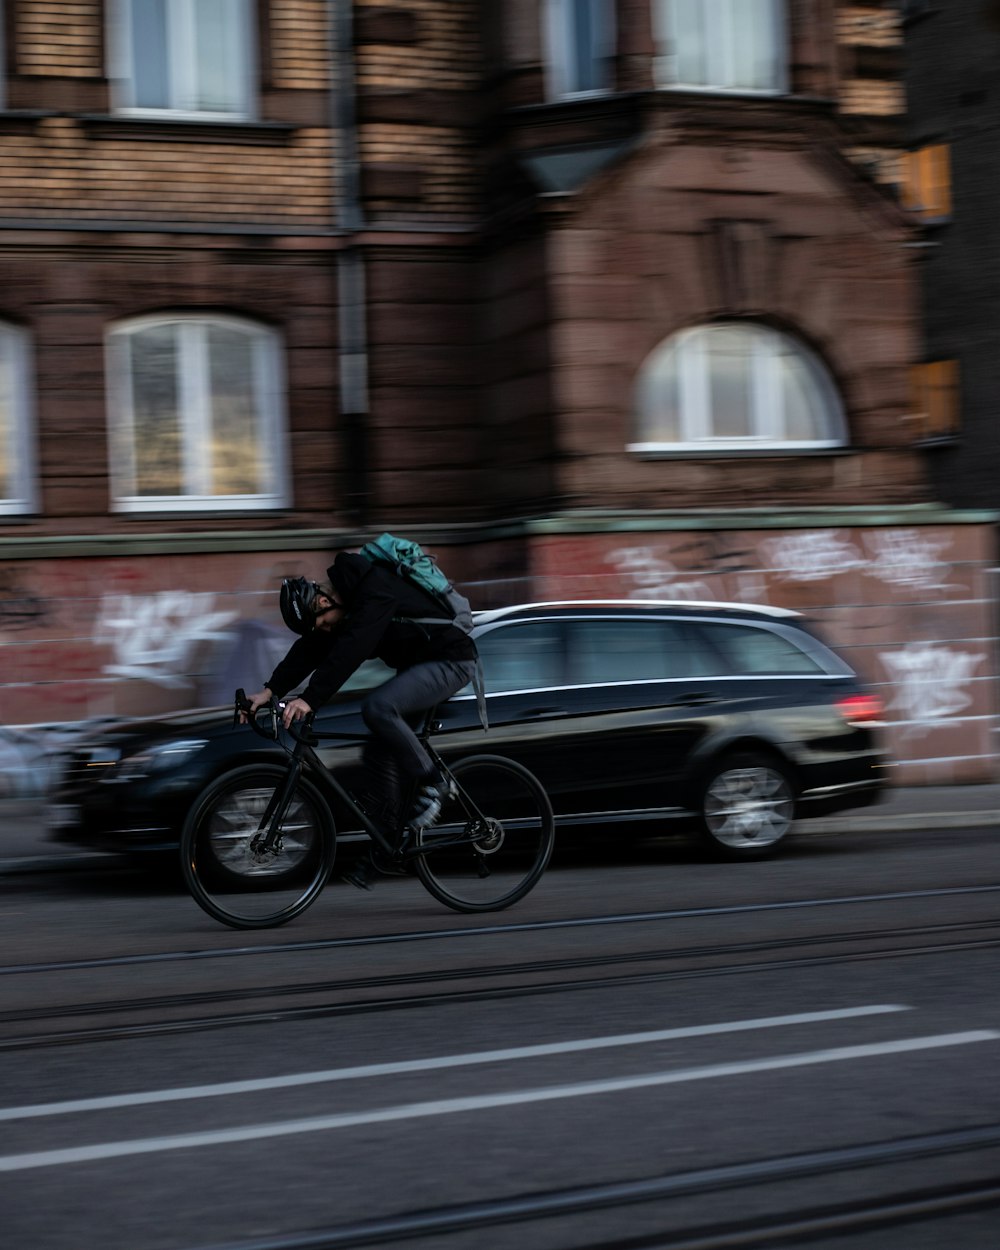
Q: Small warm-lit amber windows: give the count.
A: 2